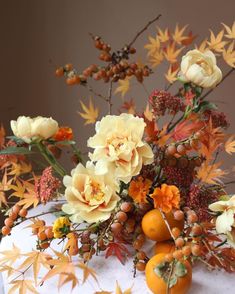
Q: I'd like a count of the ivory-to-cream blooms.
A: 5